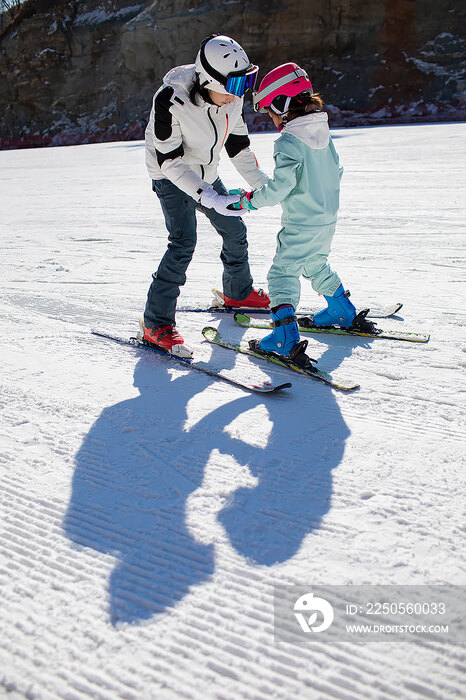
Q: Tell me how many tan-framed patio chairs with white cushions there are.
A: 0